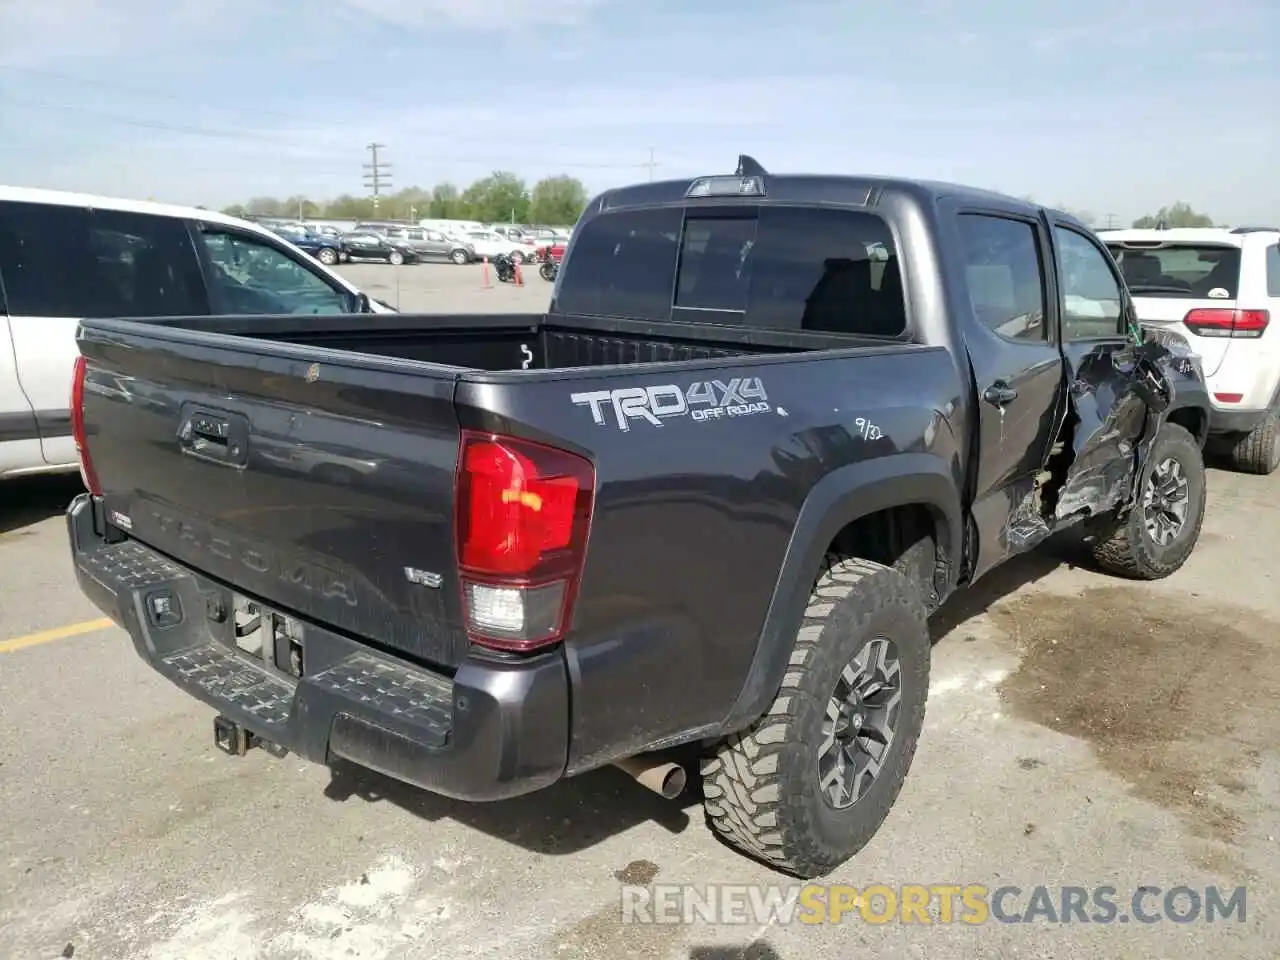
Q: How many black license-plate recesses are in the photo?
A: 1